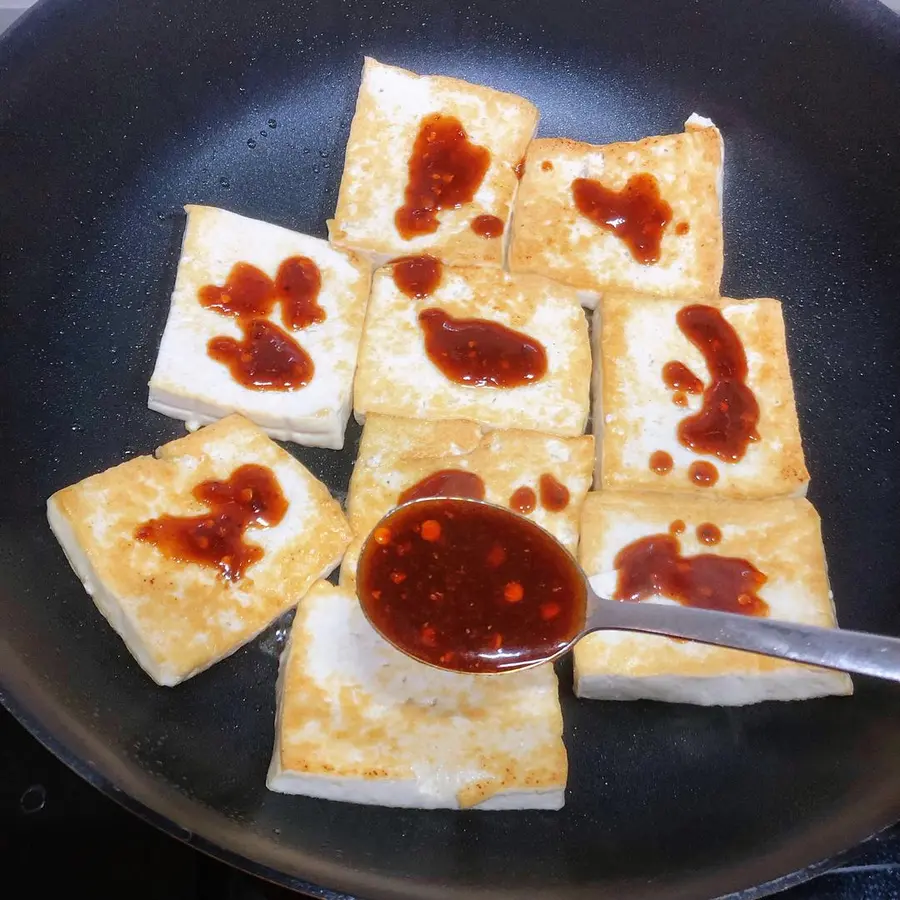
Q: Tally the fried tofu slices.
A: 9